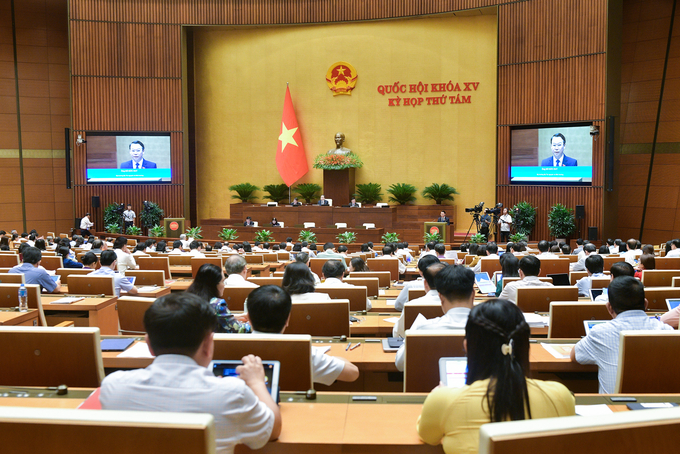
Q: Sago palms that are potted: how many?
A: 6